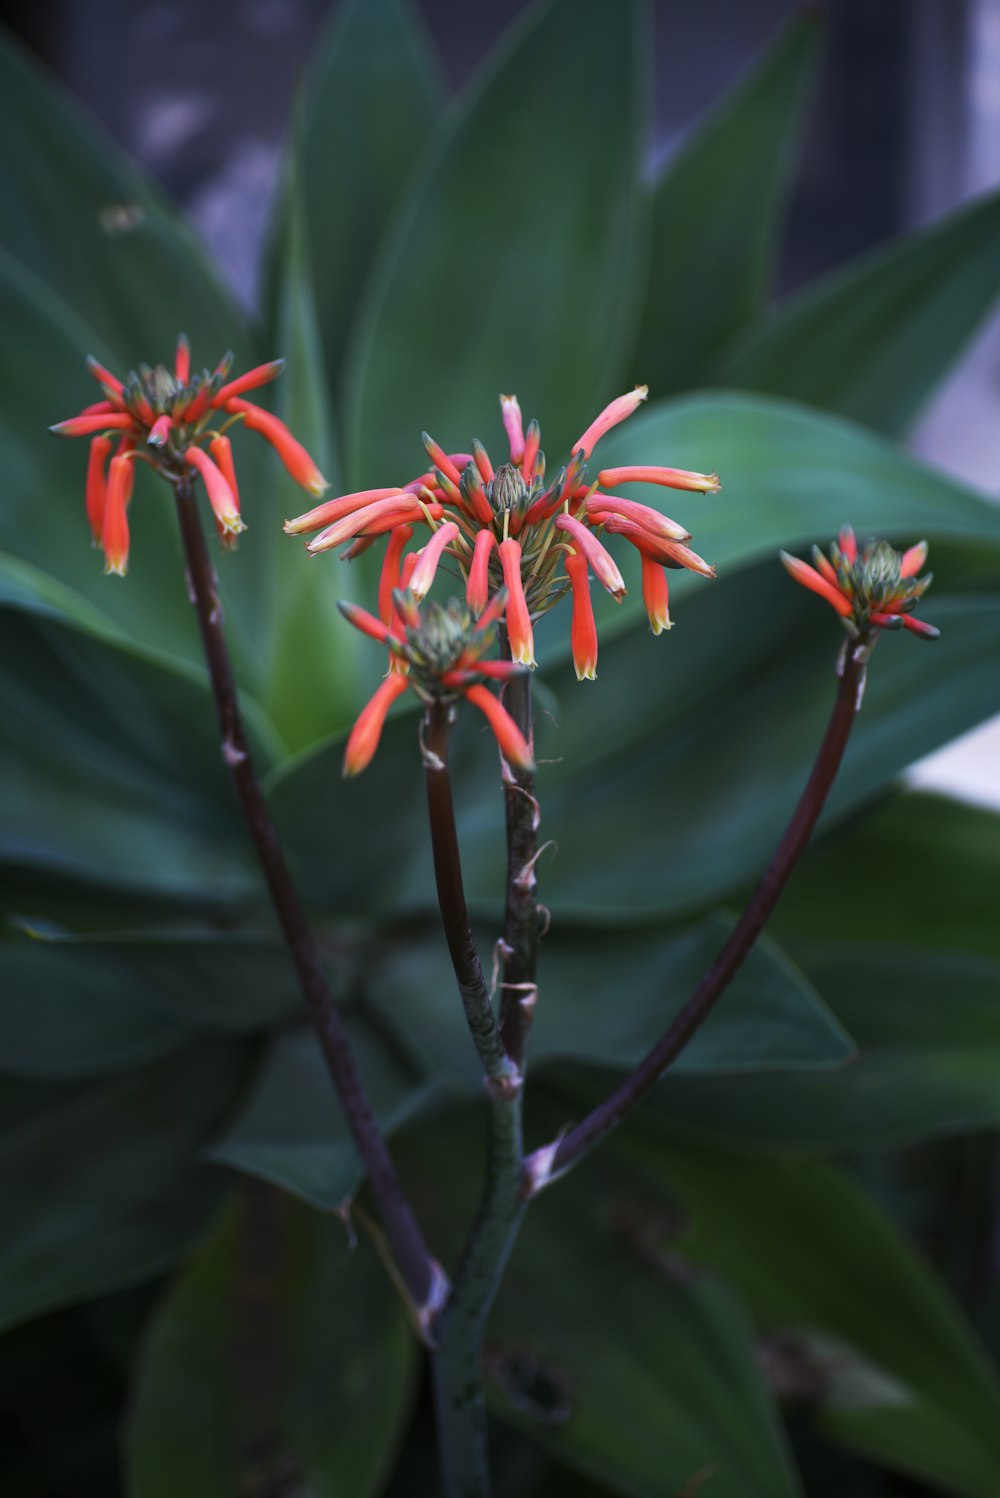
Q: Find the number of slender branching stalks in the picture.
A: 4